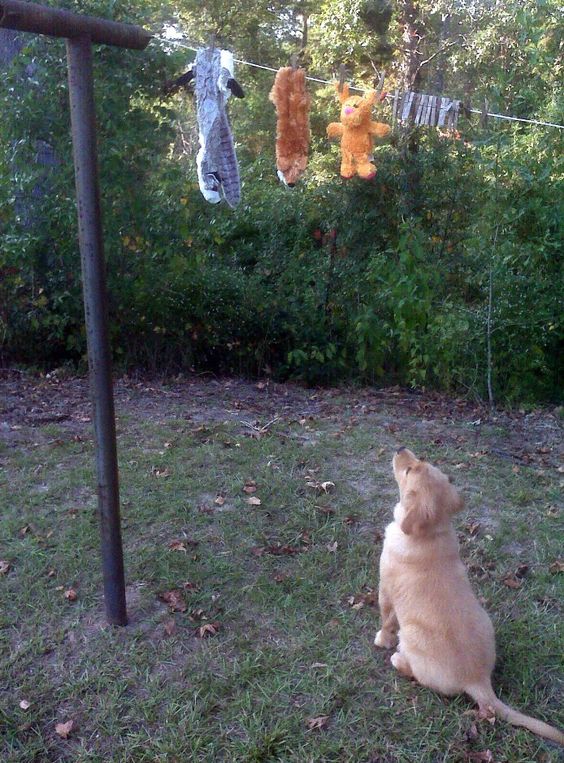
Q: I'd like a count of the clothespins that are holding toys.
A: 4